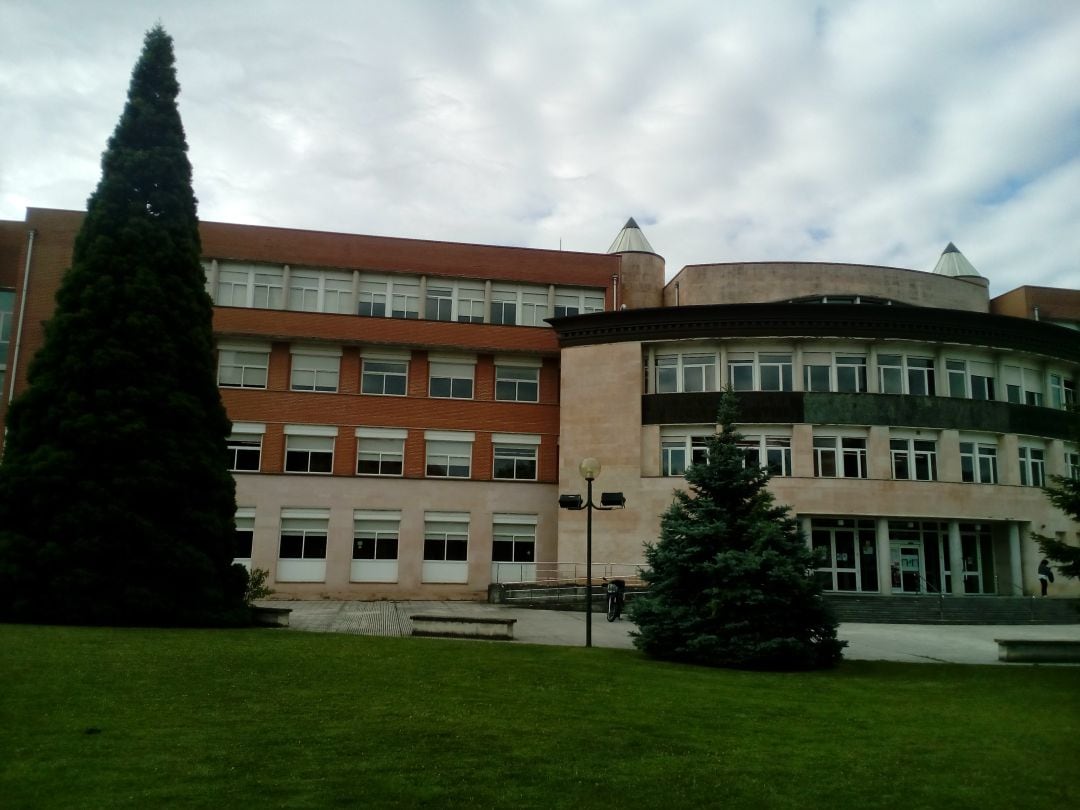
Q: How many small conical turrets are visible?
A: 2